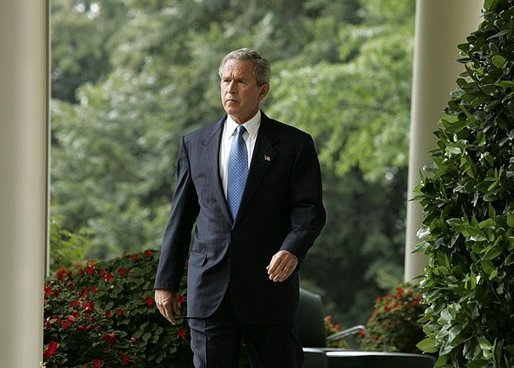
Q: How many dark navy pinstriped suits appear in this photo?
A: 1